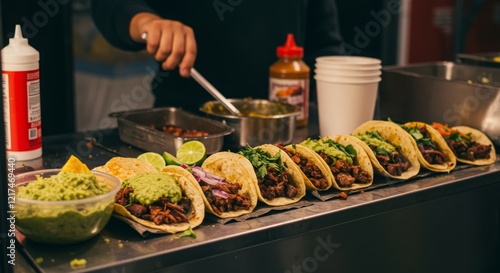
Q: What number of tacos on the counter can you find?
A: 8